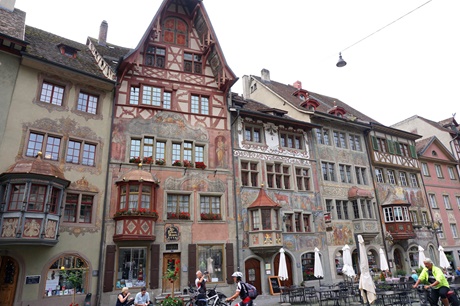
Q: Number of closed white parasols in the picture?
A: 7